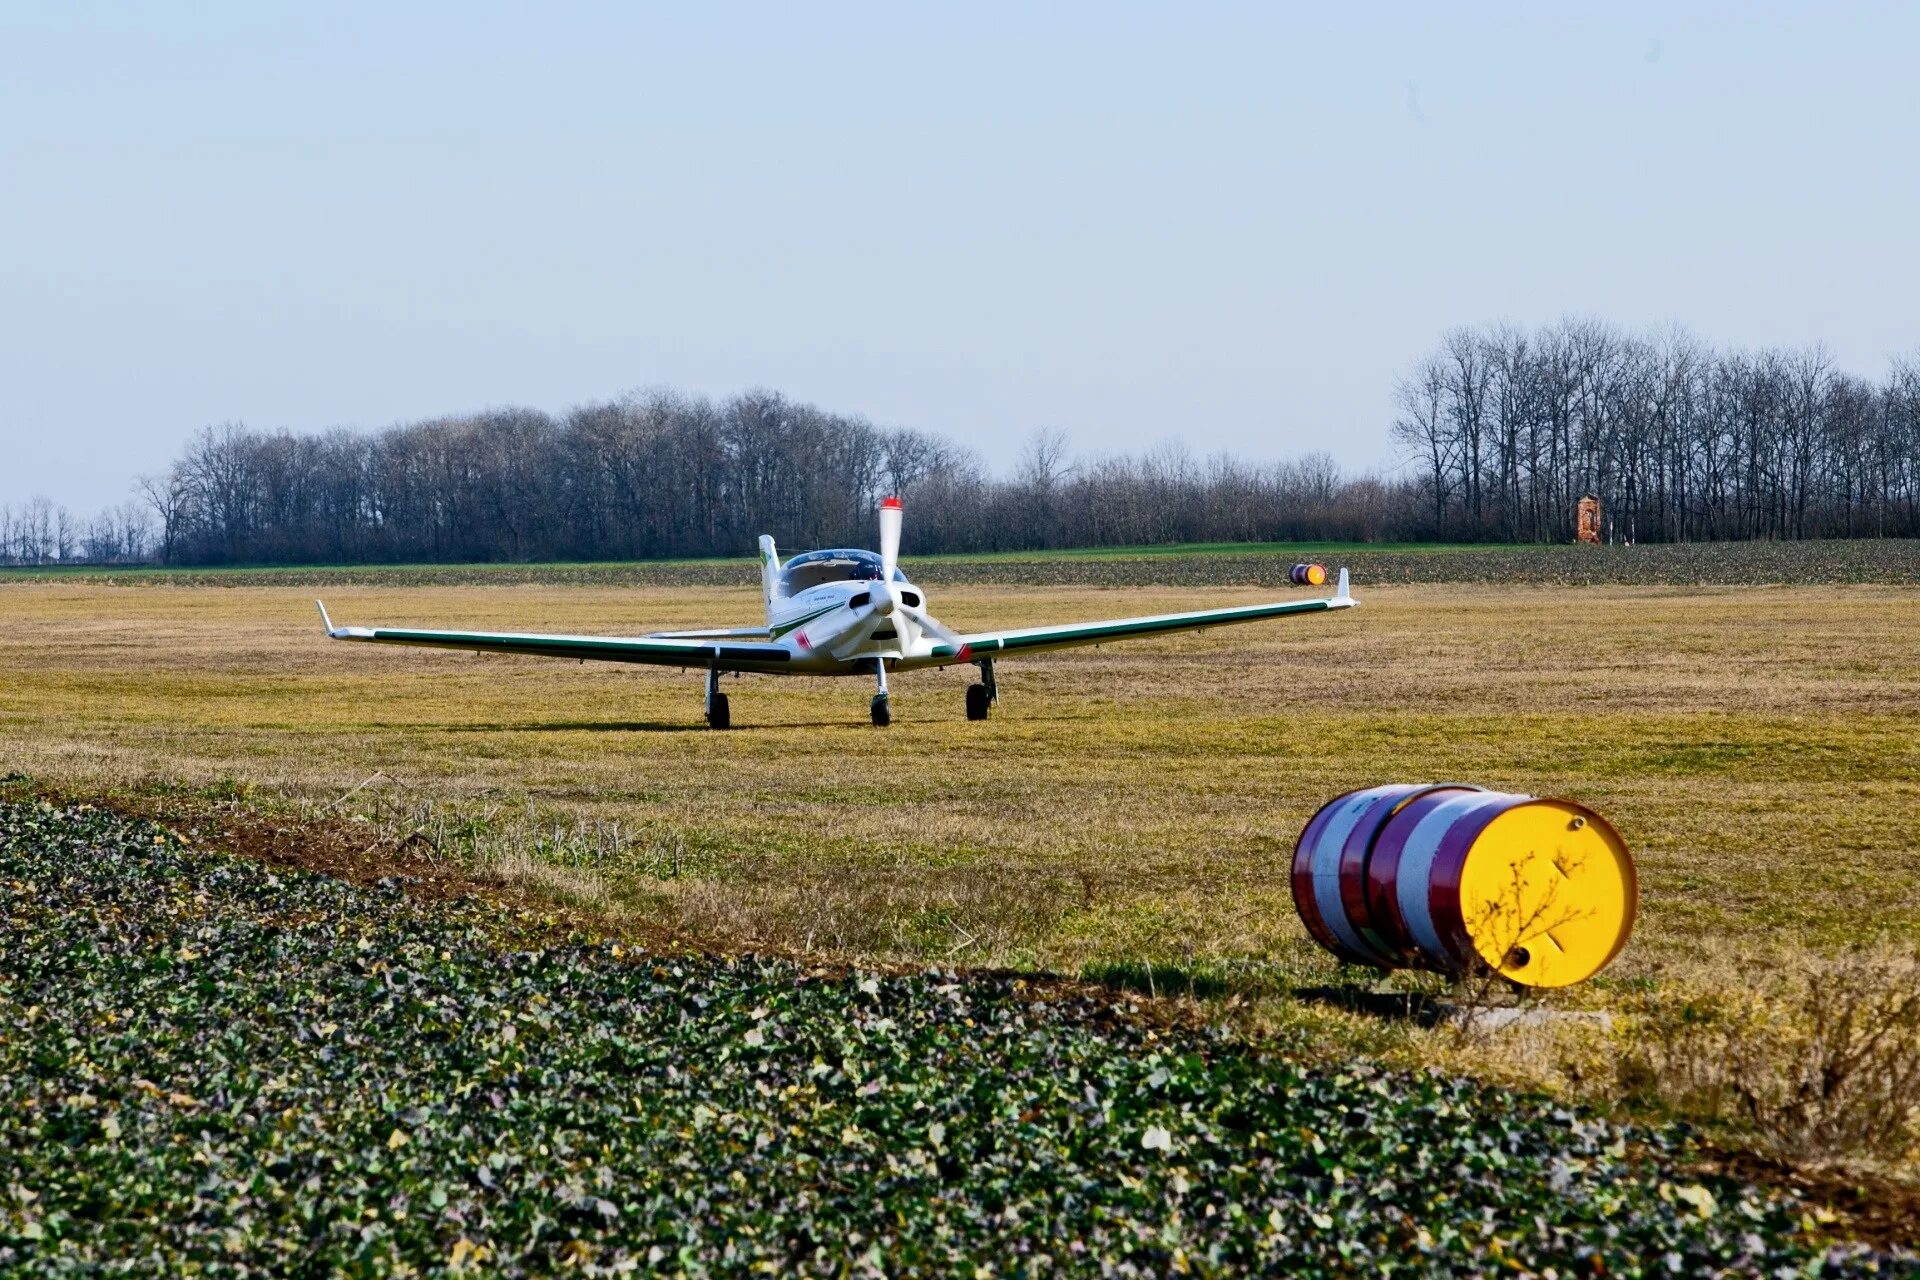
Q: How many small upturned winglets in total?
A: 2